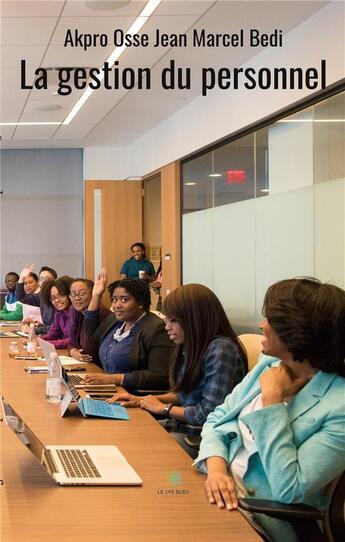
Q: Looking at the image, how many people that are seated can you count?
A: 8